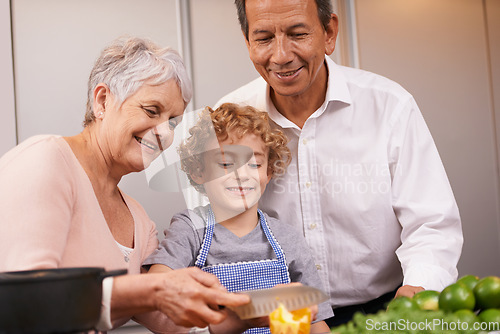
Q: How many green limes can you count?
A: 7